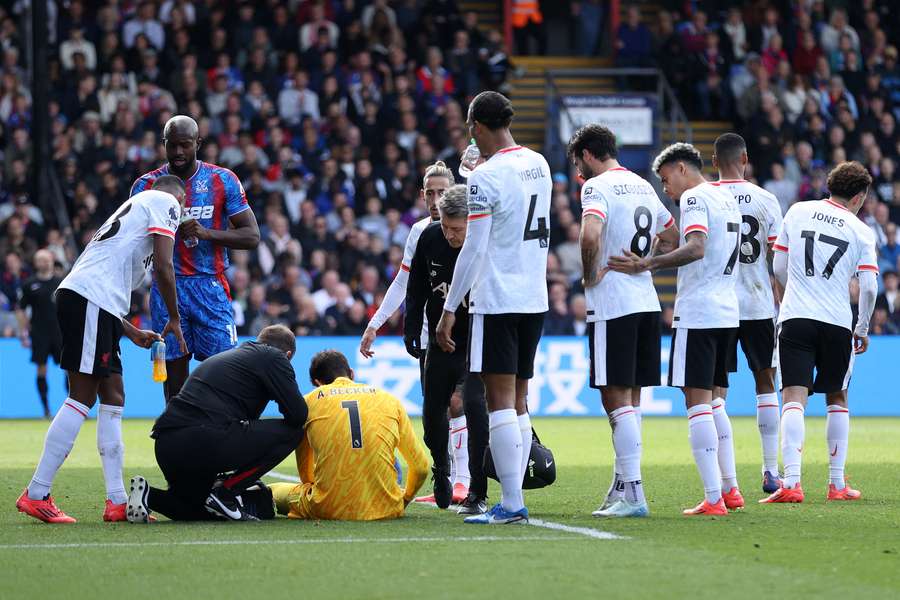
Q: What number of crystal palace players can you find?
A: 1